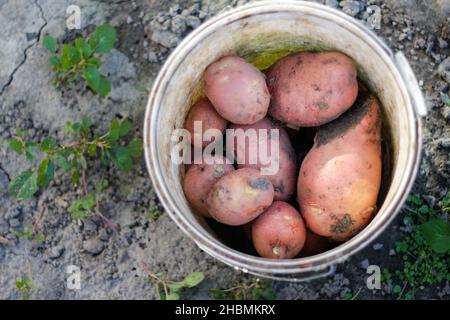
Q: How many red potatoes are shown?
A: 8